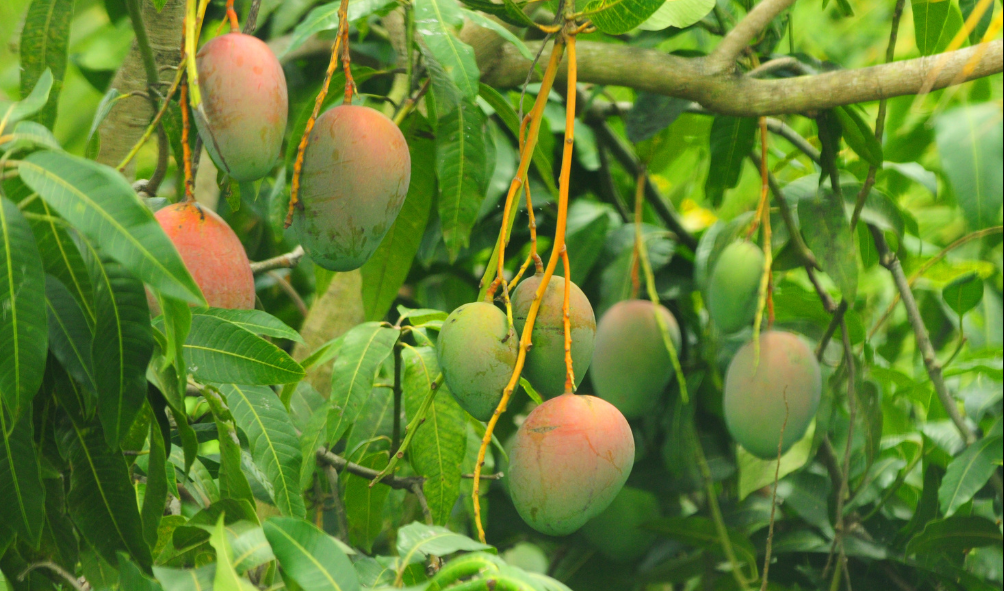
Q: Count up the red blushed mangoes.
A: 7